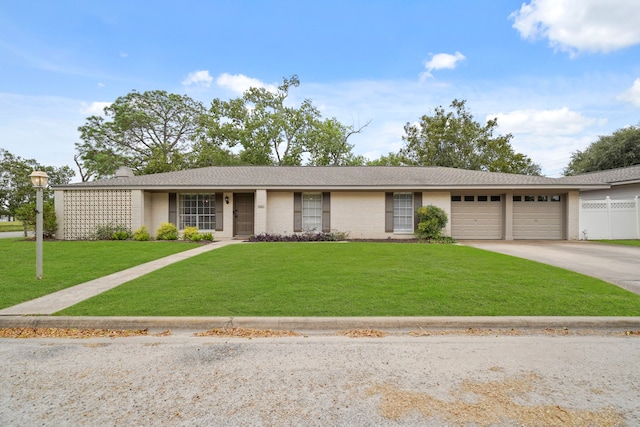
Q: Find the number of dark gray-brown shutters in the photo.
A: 6